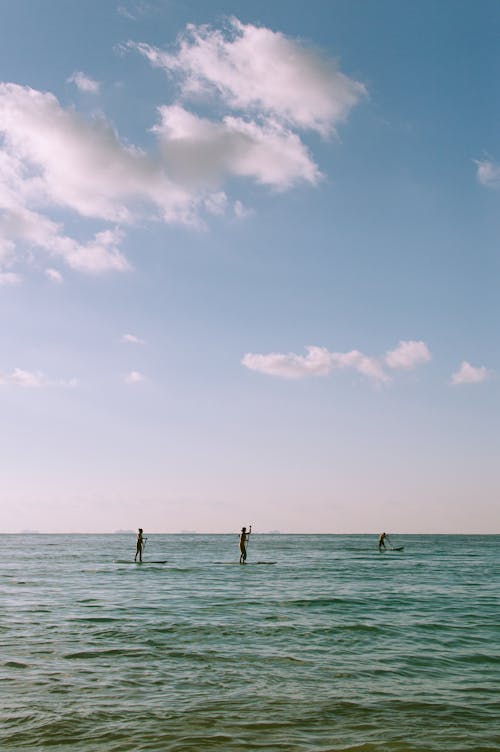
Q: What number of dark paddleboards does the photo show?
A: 3